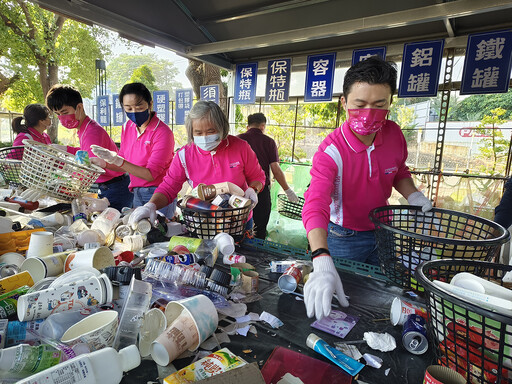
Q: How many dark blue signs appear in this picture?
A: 11